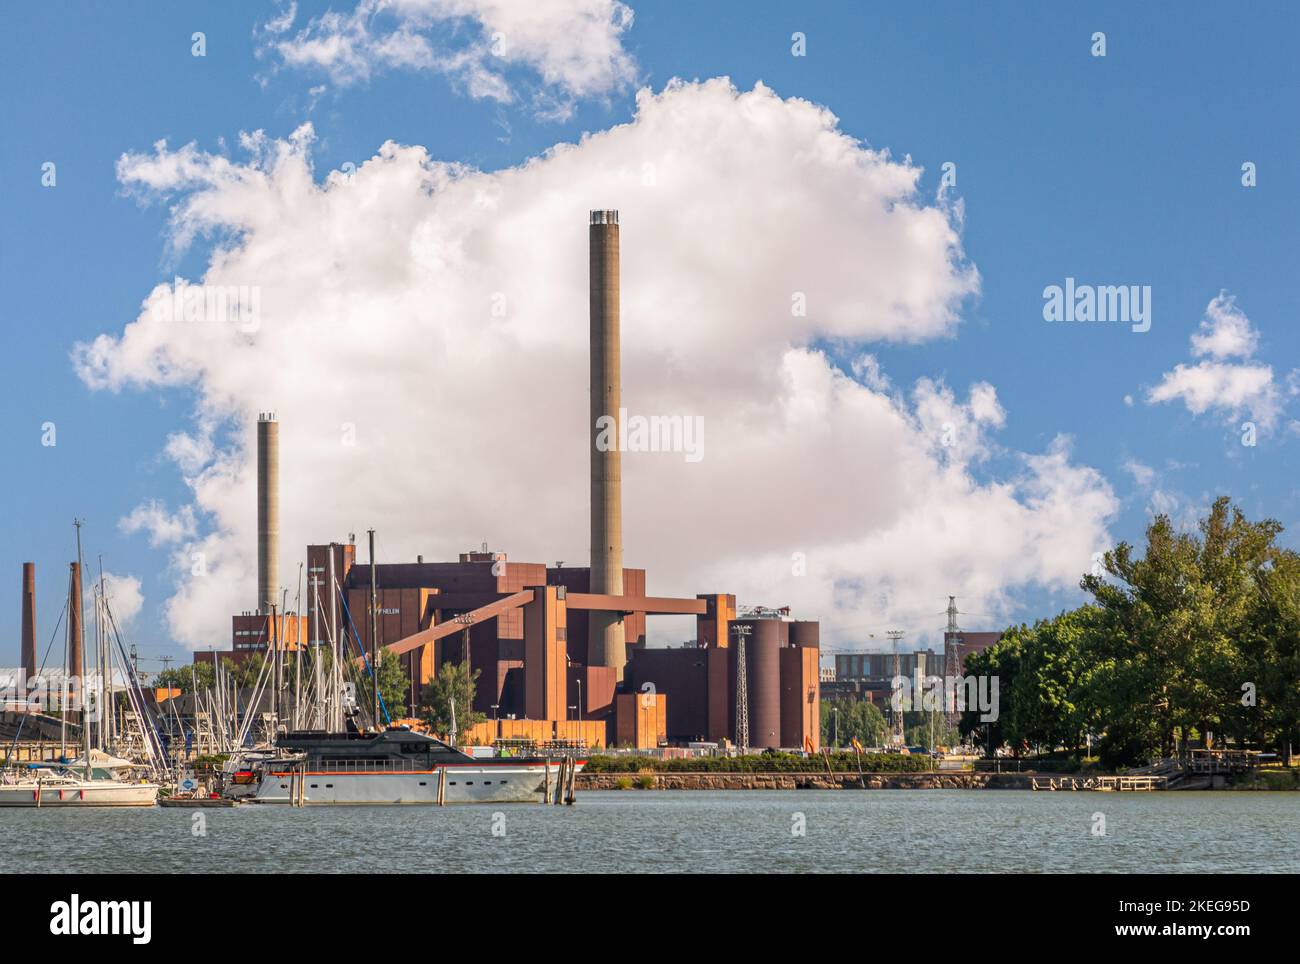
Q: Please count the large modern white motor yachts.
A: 1